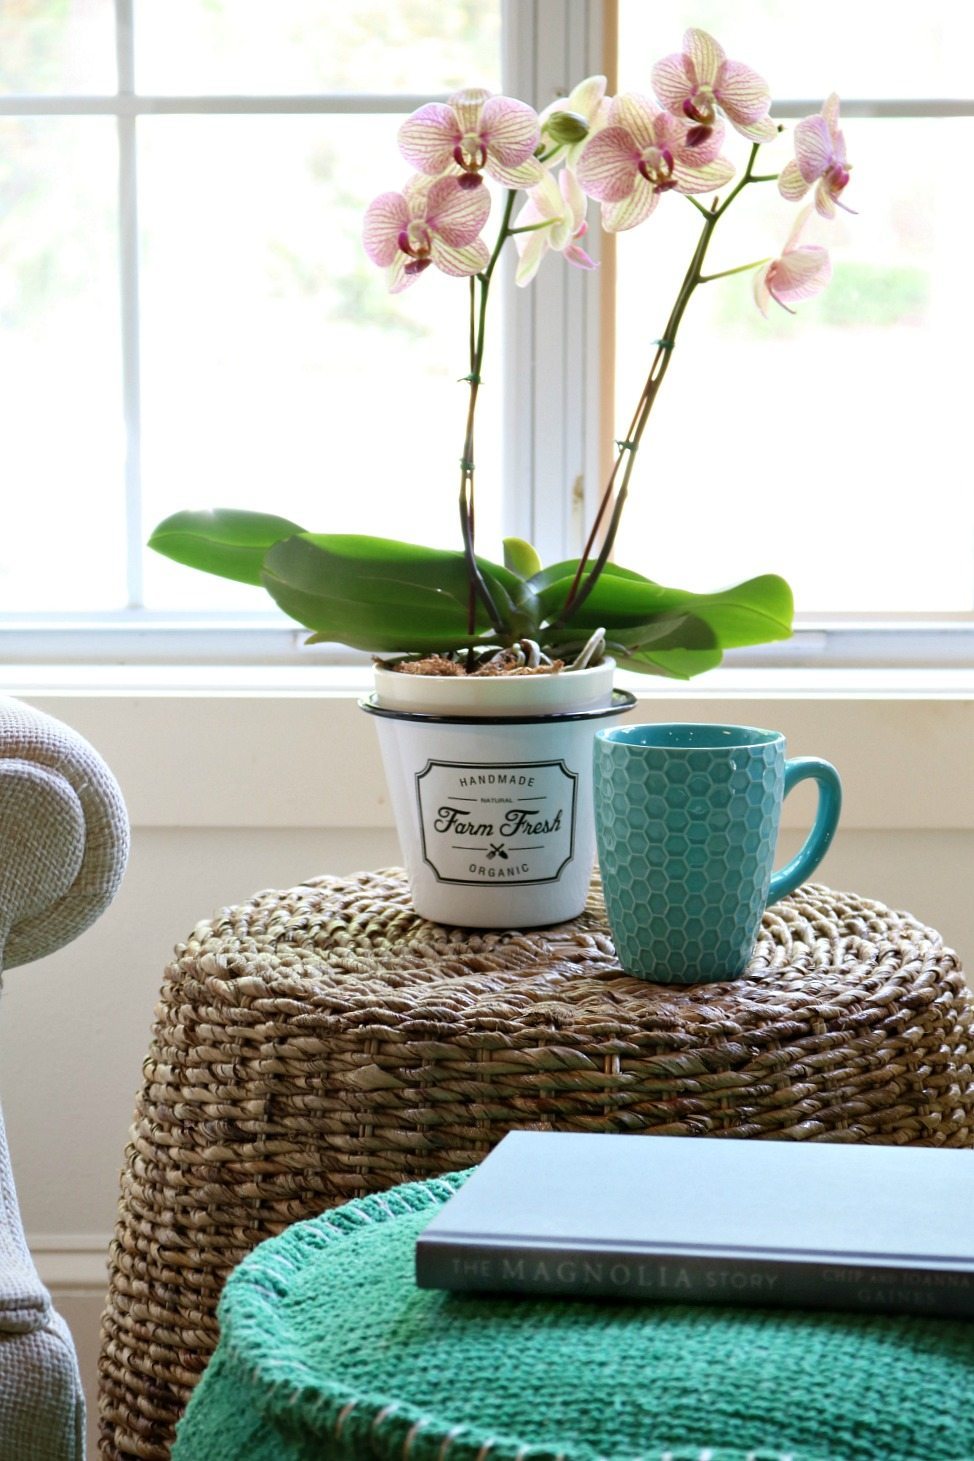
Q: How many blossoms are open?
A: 8